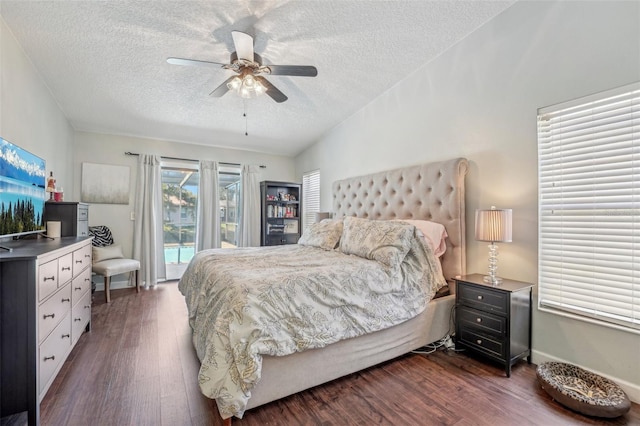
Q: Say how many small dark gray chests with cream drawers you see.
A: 1